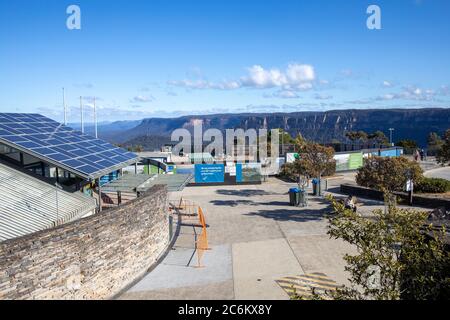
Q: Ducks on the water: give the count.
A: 0